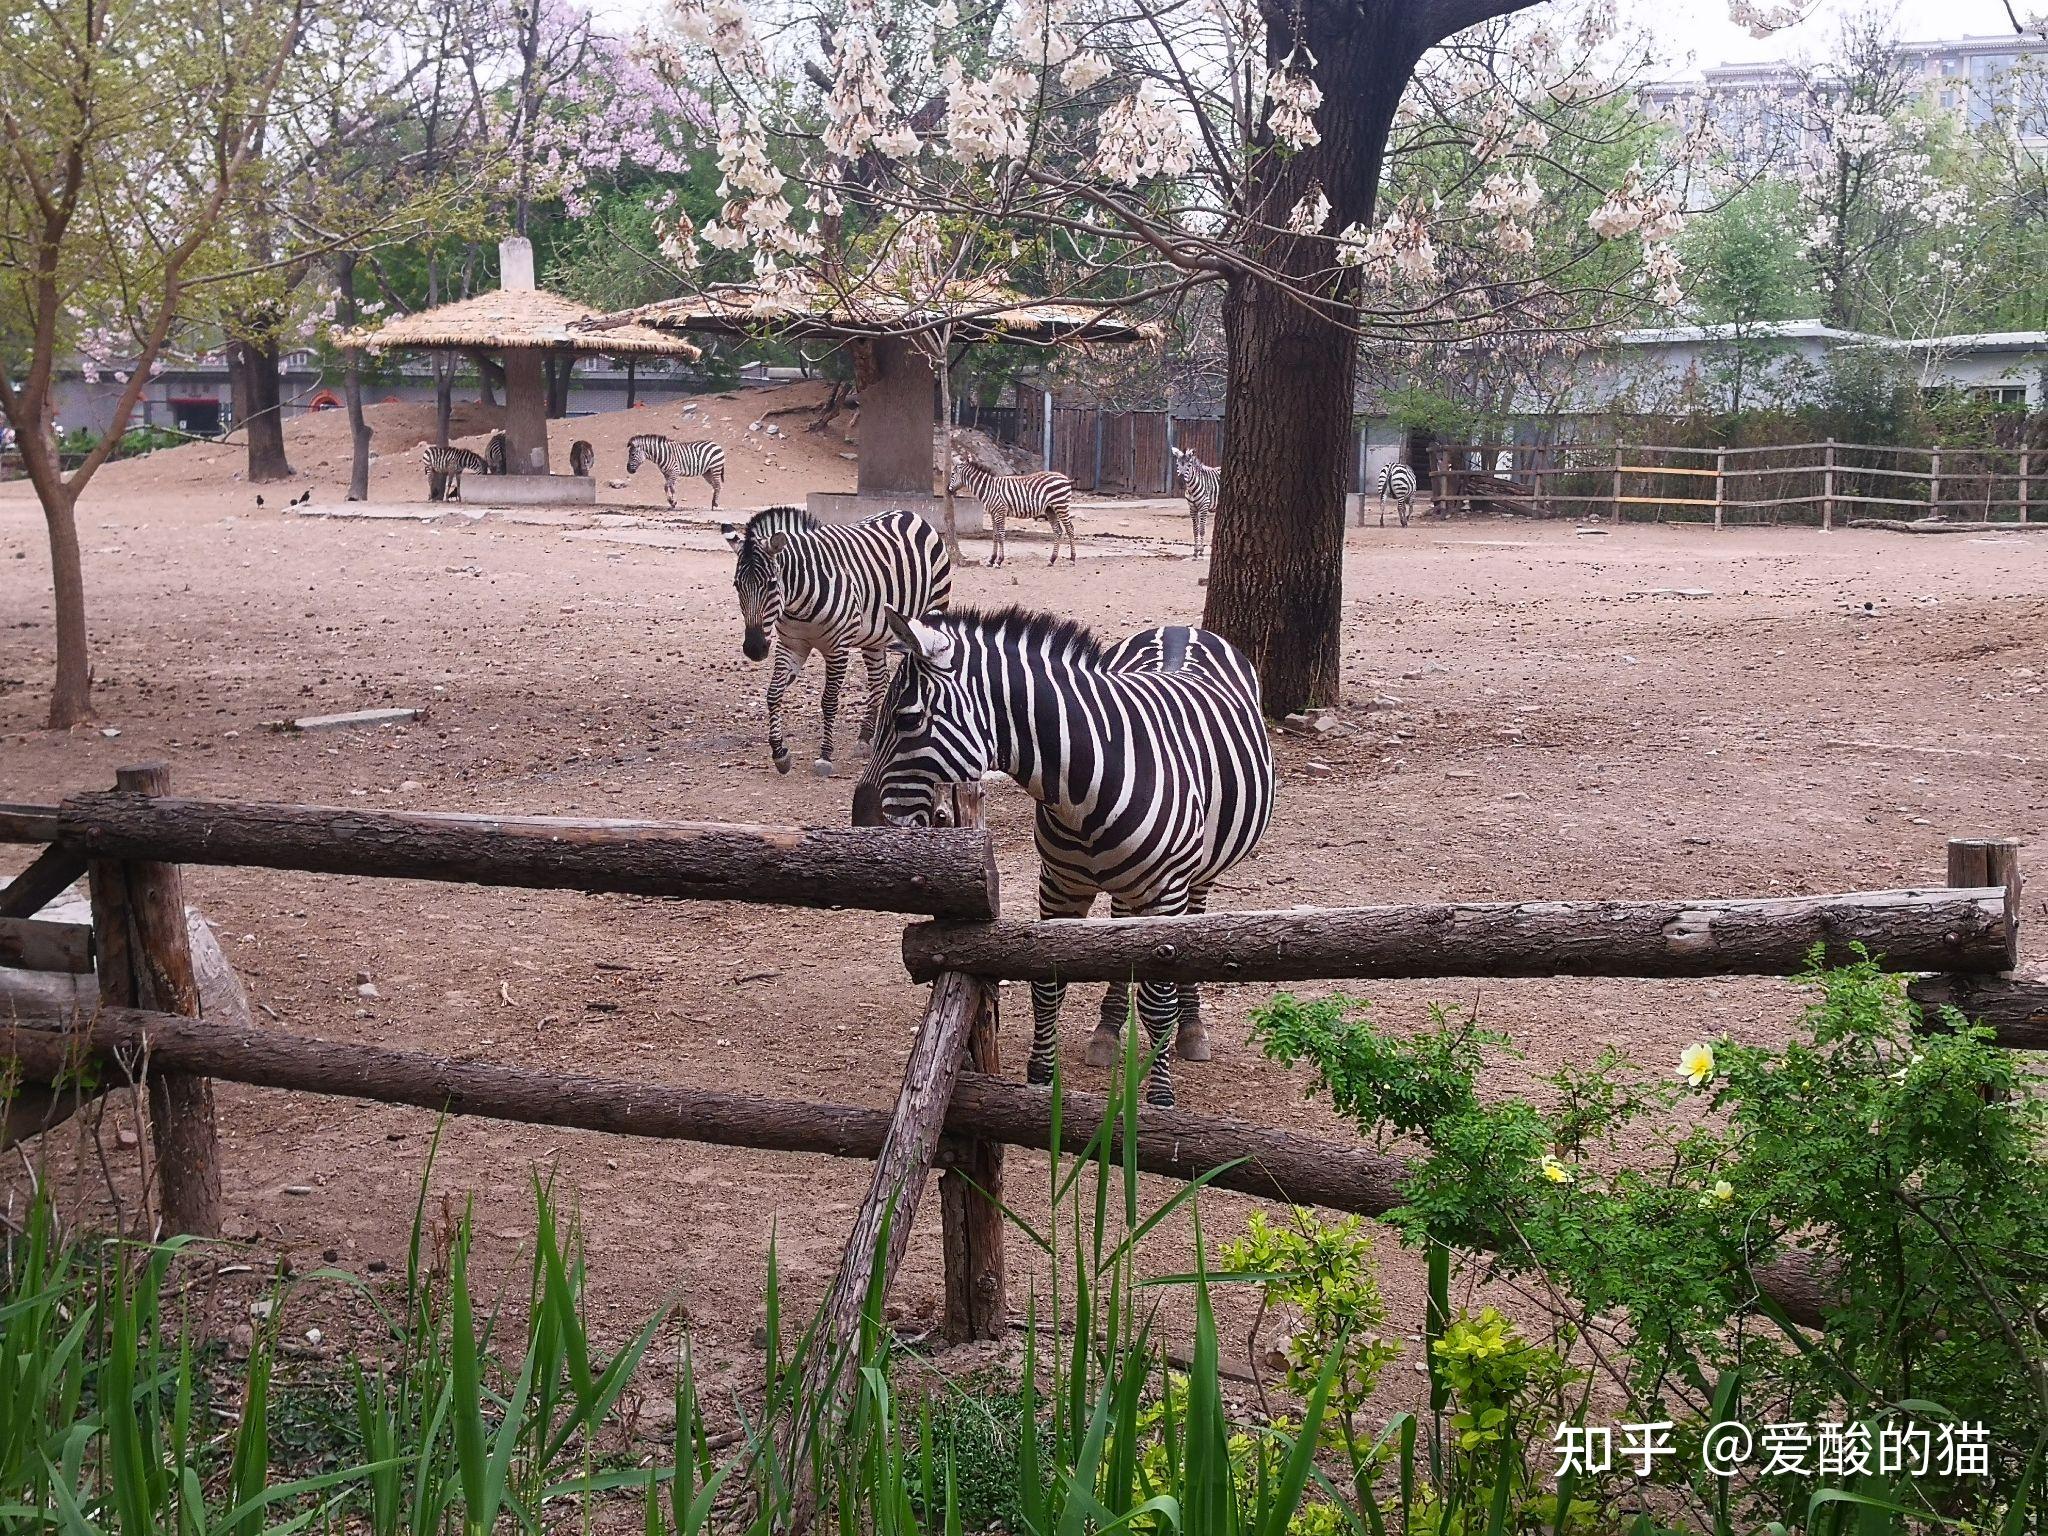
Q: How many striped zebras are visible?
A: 9